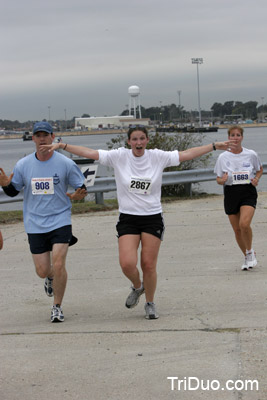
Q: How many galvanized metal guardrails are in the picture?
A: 1